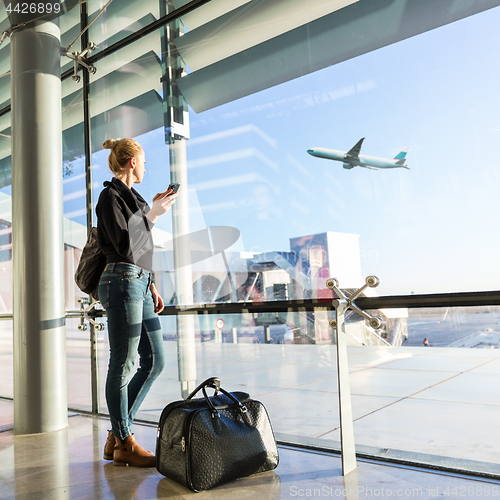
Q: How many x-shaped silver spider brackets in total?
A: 3